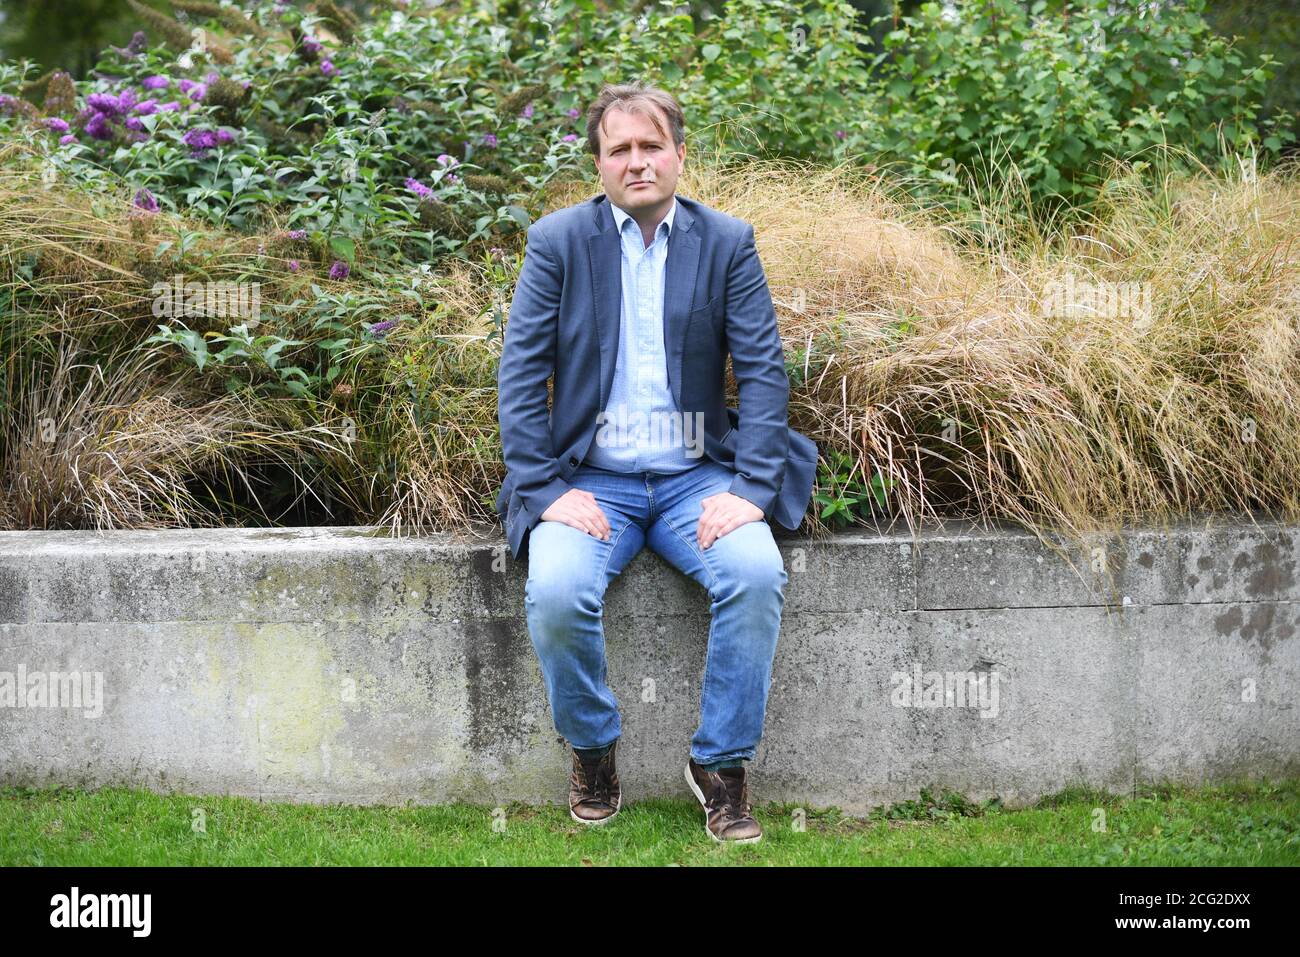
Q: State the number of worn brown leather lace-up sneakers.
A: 2